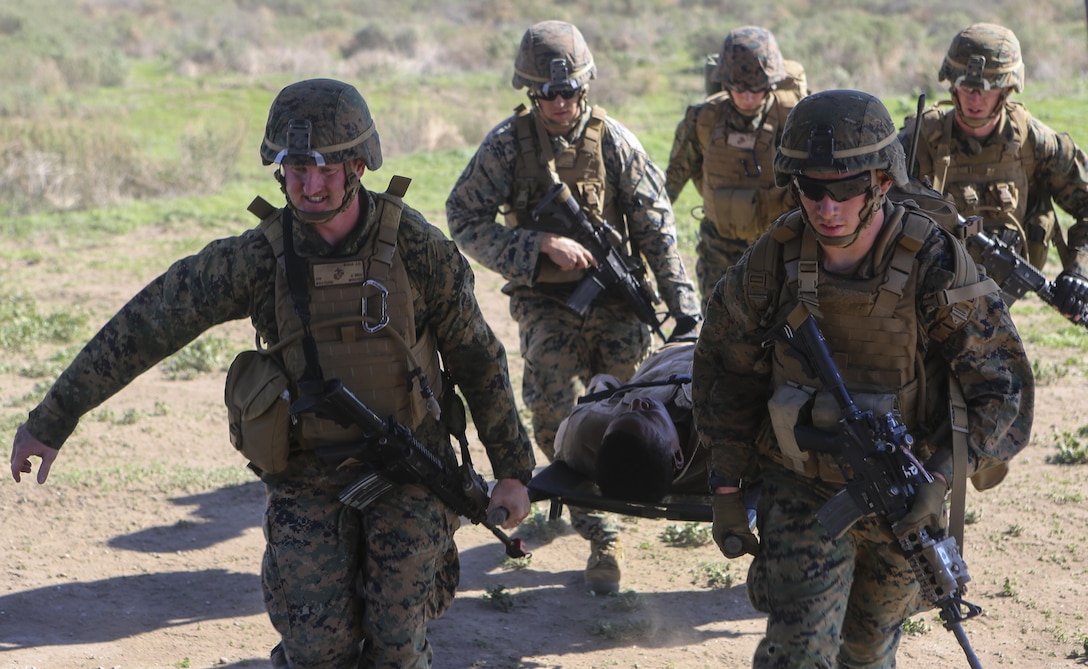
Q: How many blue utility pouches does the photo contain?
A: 0